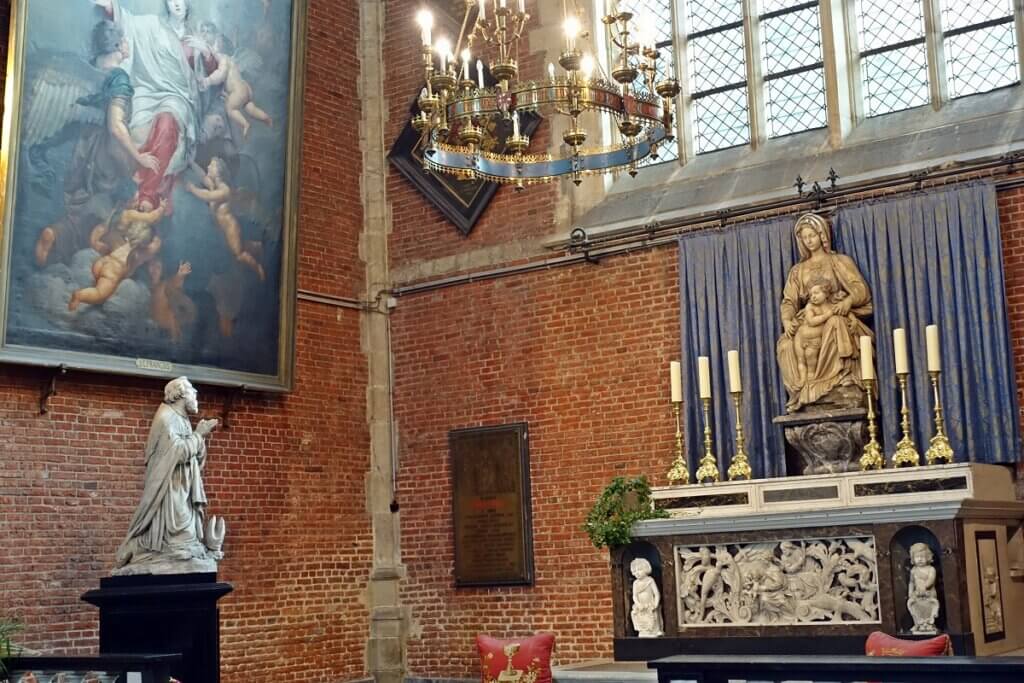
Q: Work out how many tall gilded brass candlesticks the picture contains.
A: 6